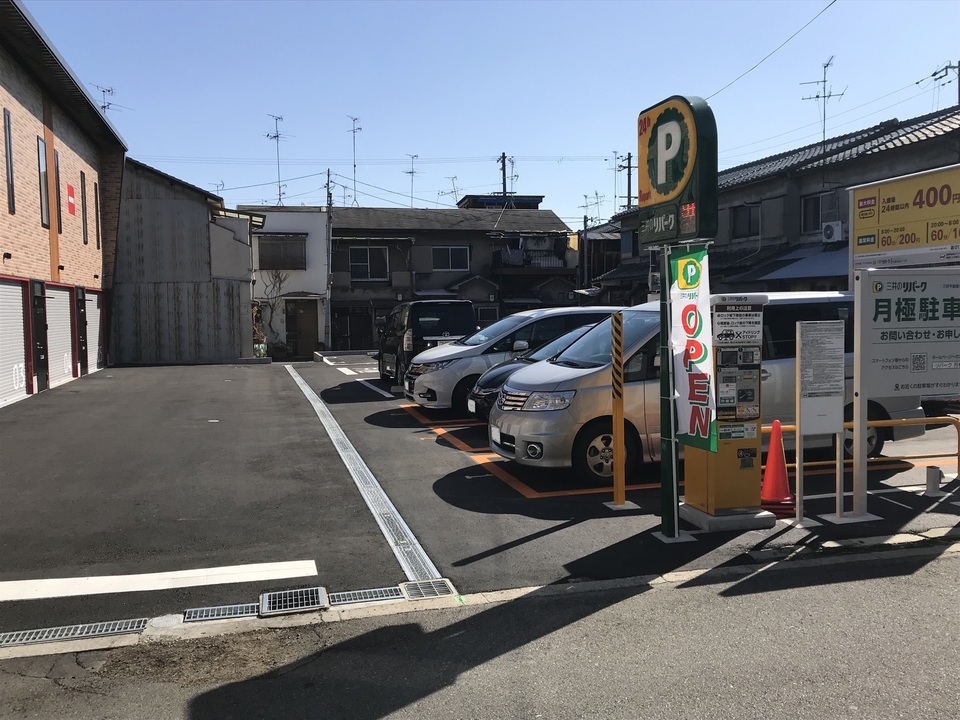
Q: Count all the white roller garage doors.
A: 3